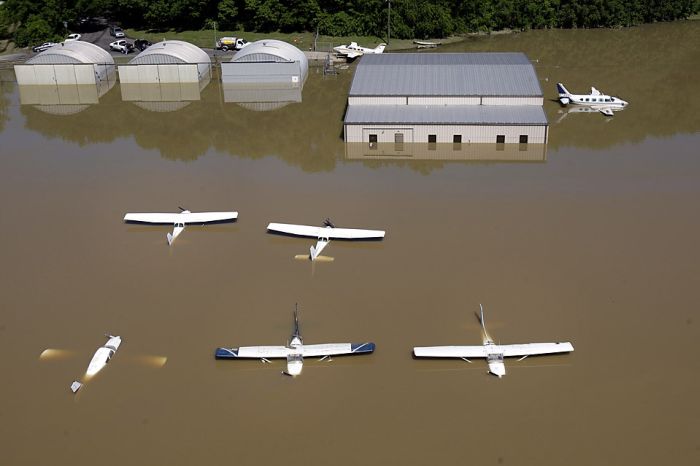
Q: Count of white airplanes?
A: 7